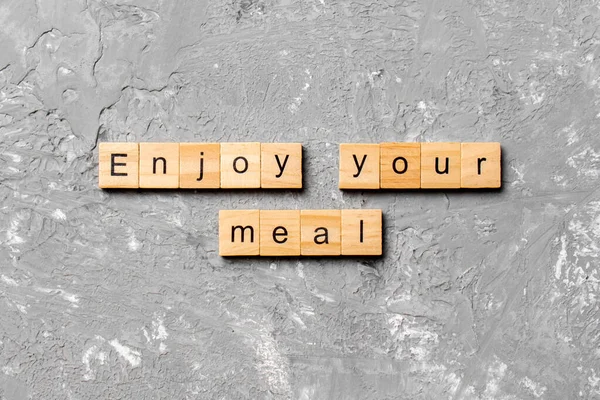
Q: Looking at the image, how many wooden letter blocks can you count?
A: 13